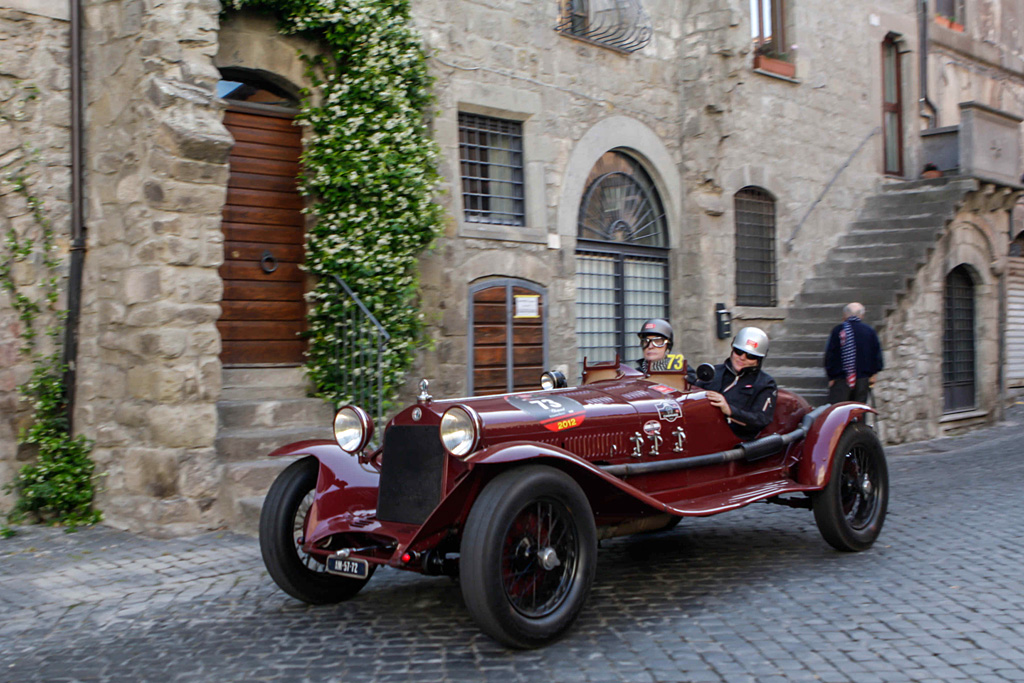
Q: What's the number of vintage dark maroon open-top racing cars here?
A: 1